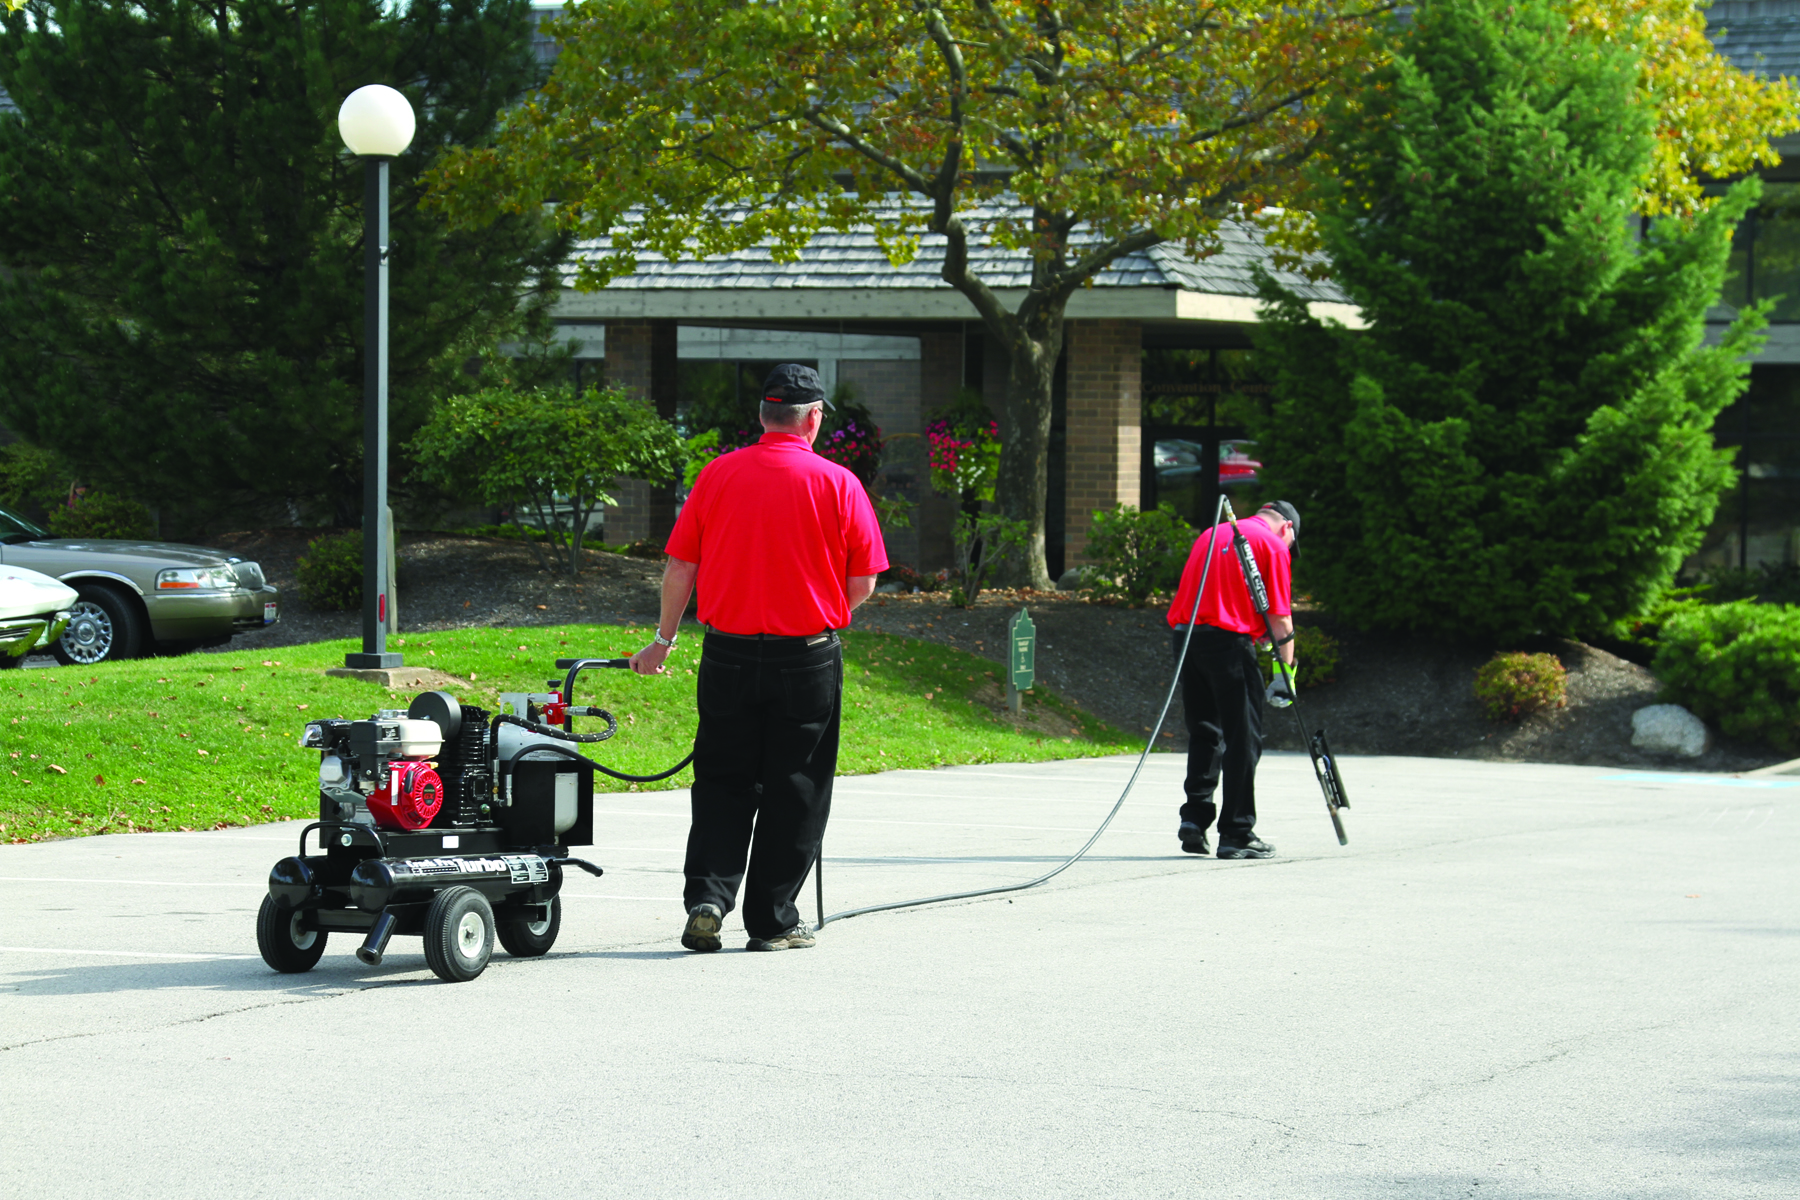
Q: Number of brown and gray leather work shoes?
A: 2